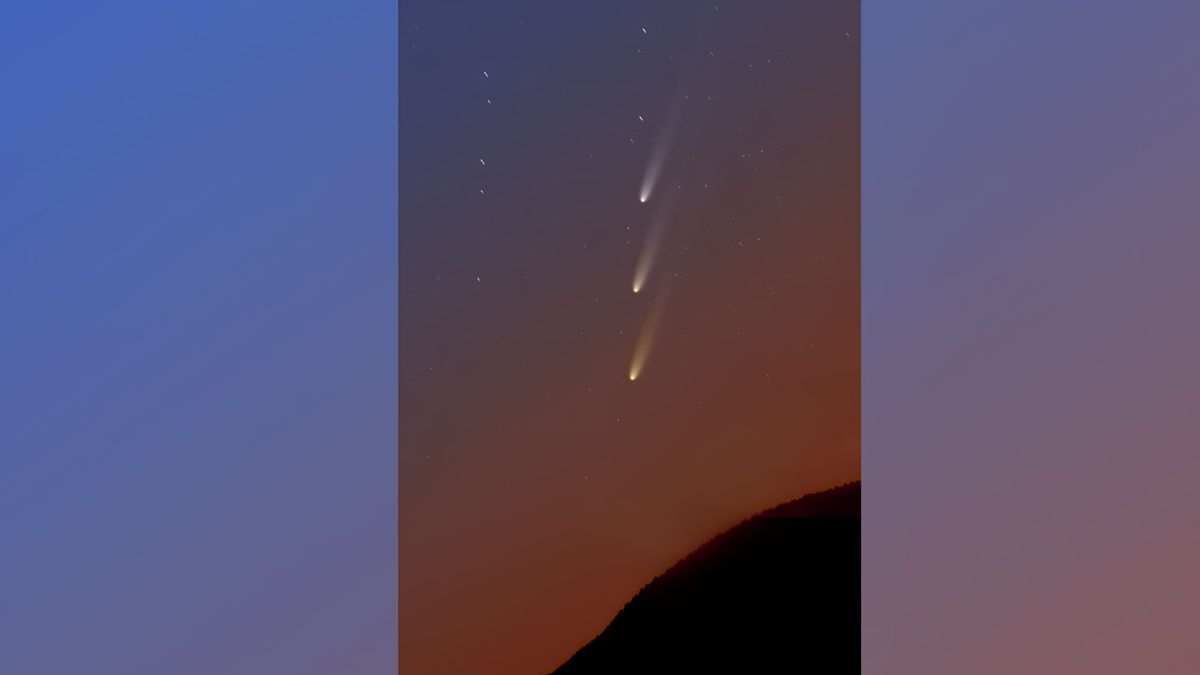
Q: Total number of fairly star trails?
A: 3